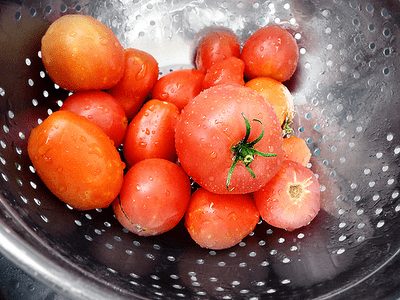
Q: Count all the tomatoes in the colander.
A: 15